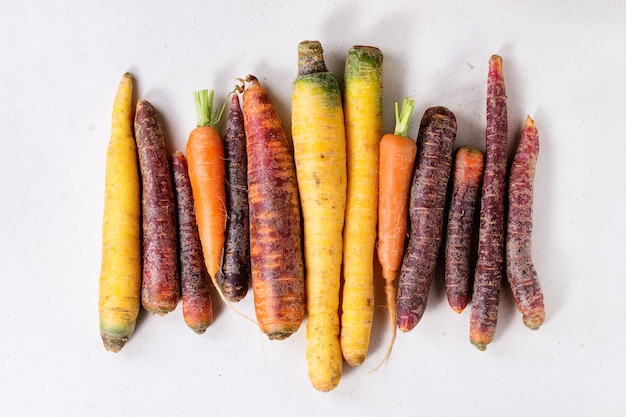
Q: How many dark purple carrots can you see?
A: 7